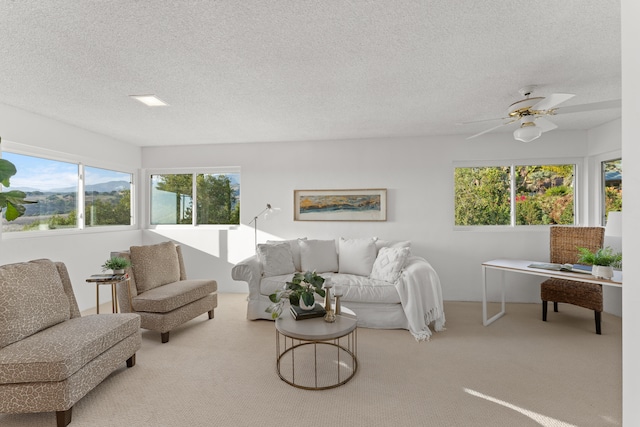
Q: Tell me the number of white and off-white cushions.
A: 6